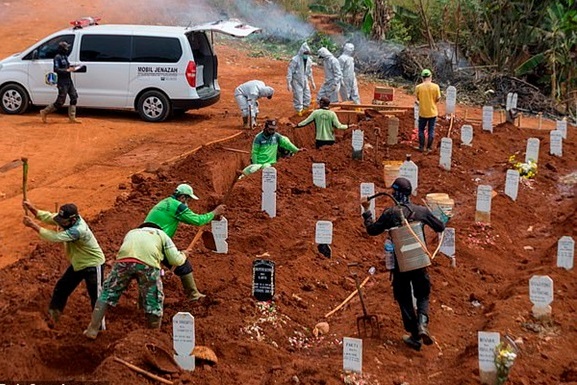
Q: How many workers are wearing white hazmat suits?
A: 4